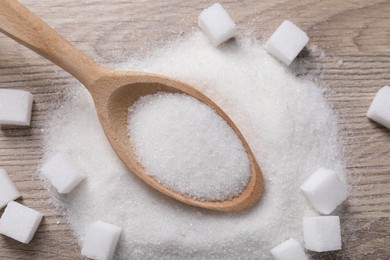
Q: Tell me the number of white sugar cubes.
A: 11